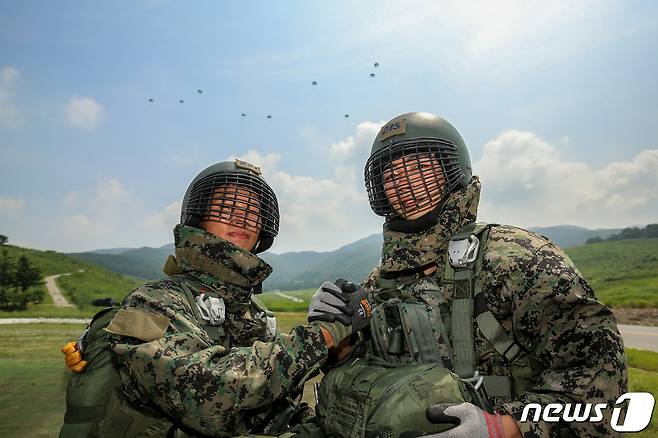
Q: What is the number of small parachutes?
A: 9